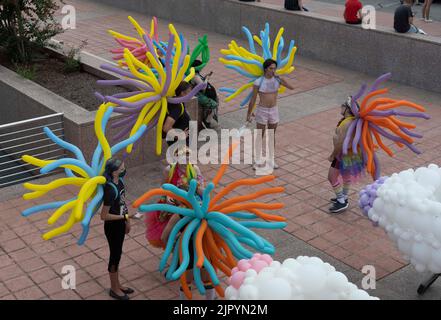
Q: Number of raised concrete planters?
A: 1